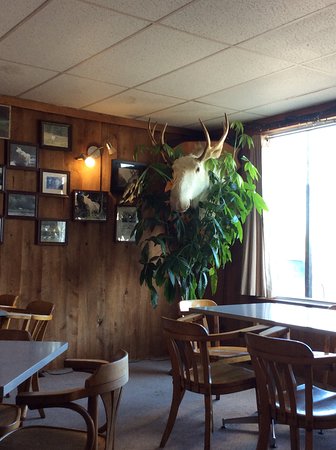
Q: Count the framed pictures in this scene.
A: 11